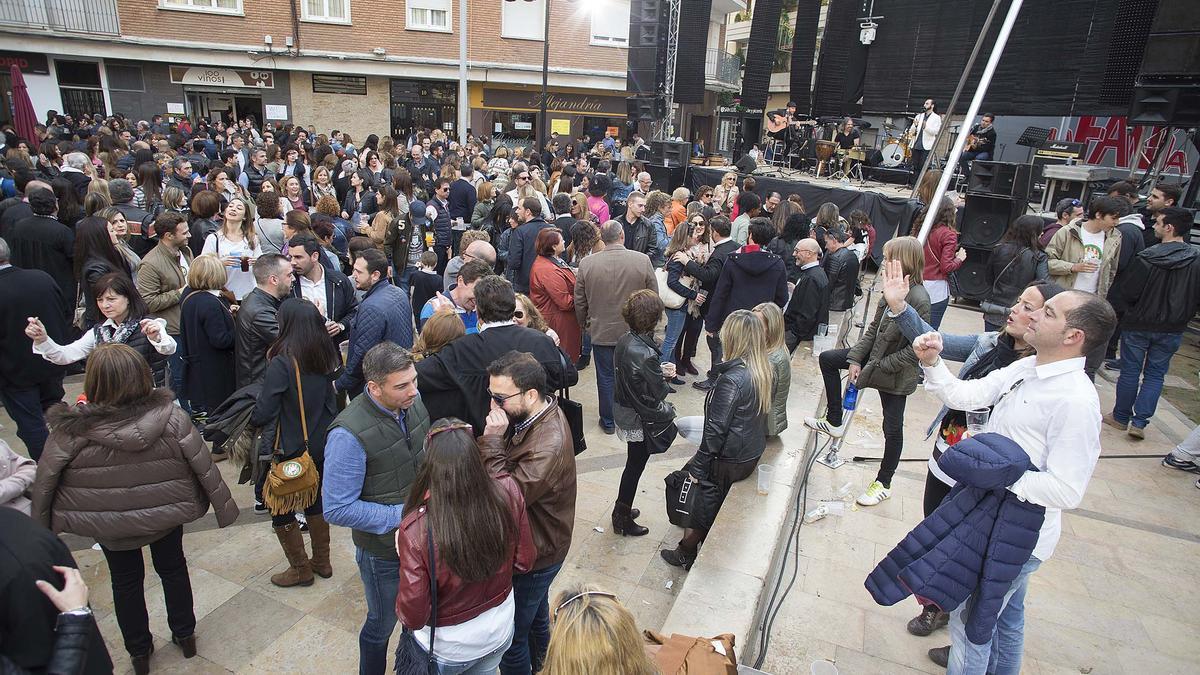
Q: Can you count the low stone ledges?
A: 1